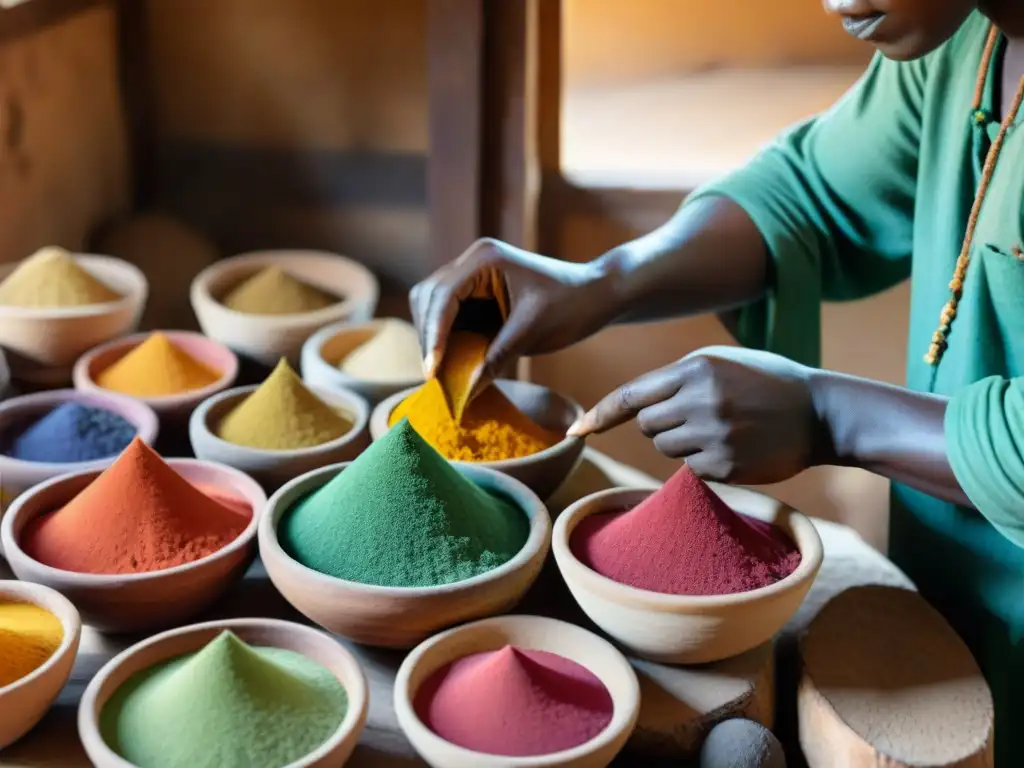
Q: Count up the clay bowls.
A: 13